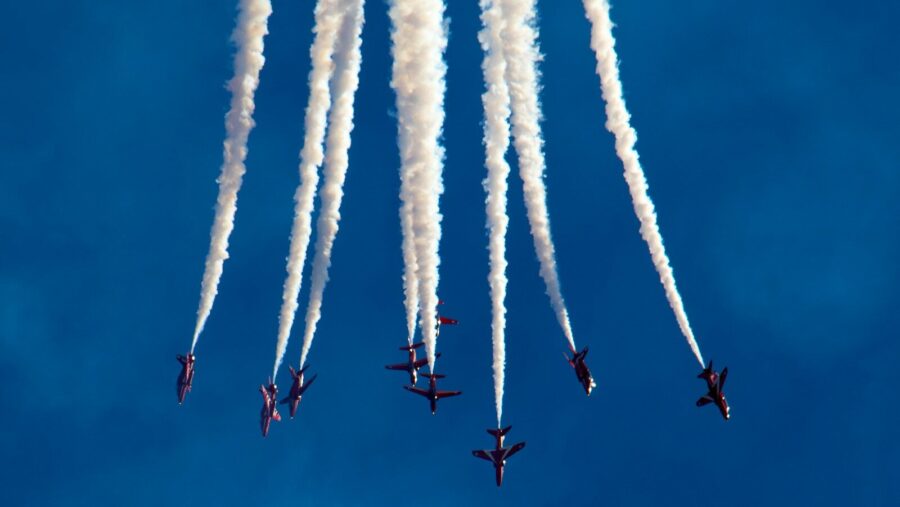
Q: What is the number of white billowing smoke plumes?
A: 8